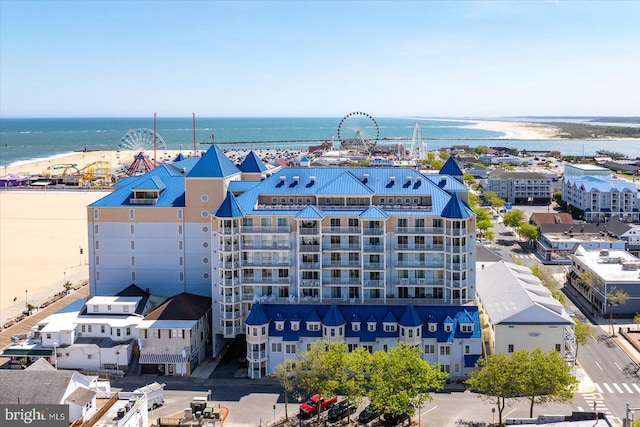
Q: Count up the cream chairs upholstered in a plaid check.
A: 0